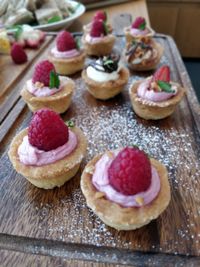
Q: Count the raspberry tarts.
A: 7